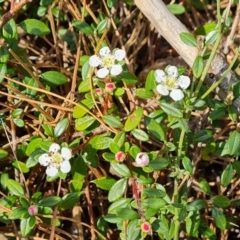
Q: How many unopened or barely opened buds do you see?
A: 6